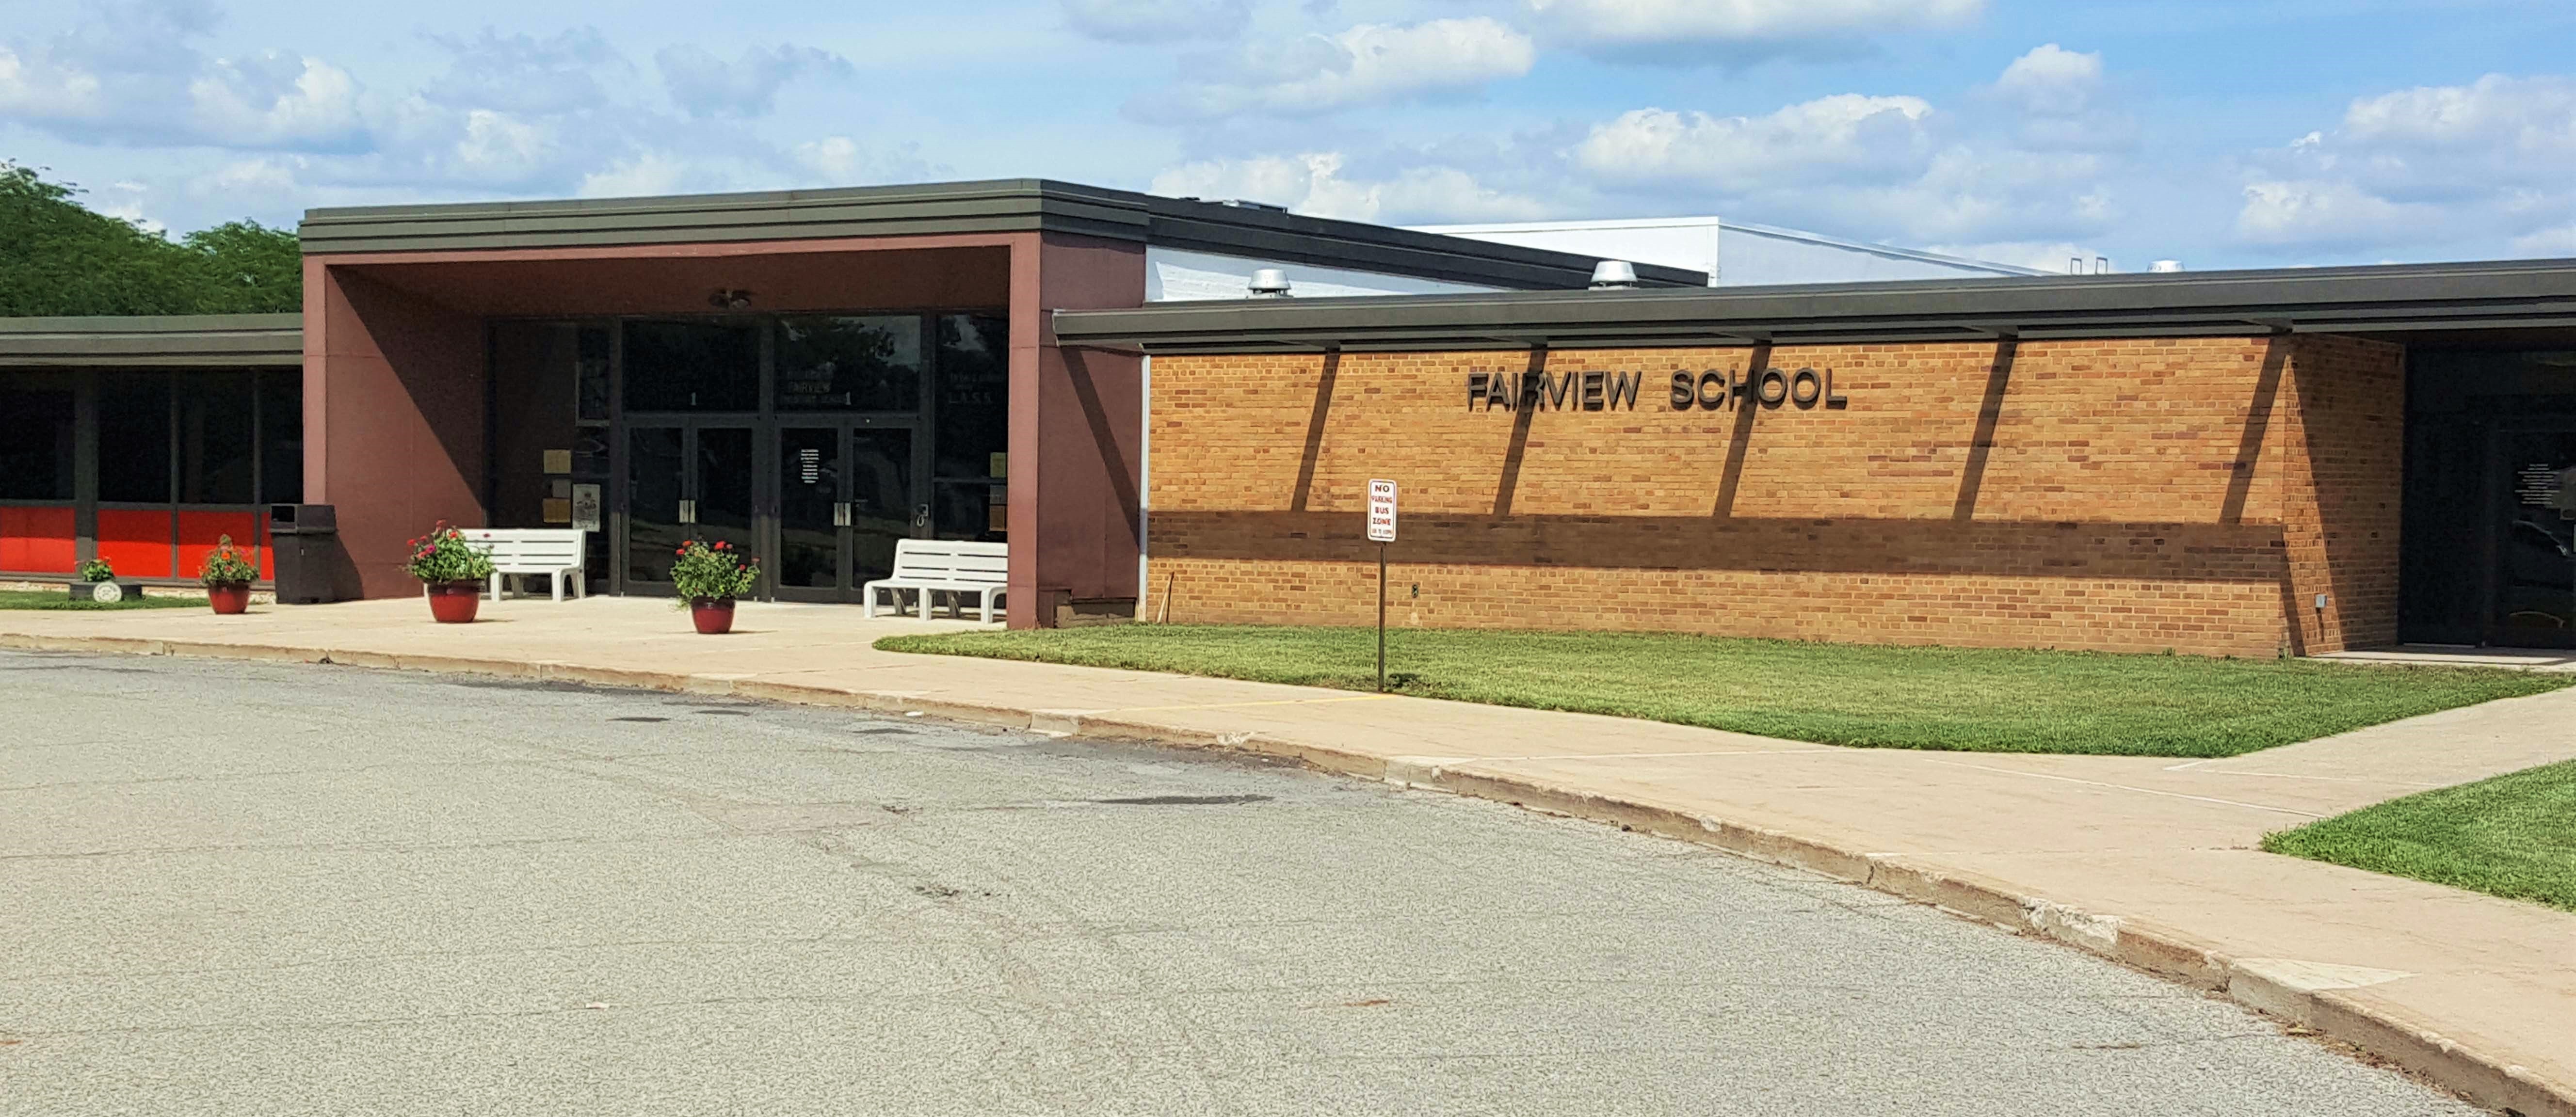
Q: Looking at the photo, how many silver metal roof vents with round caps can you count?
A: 3